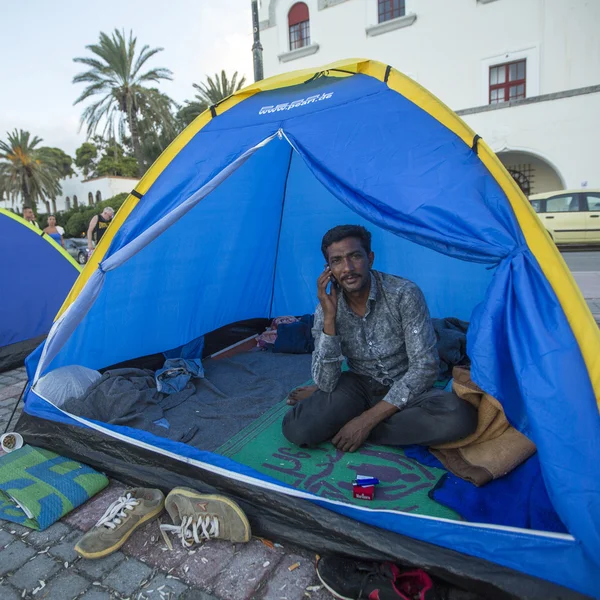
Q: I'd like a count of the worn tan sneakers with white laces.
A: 2